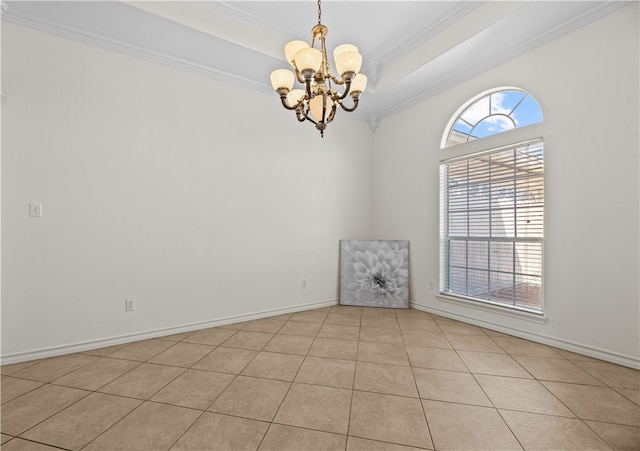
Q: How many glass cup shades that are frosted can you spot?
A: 7